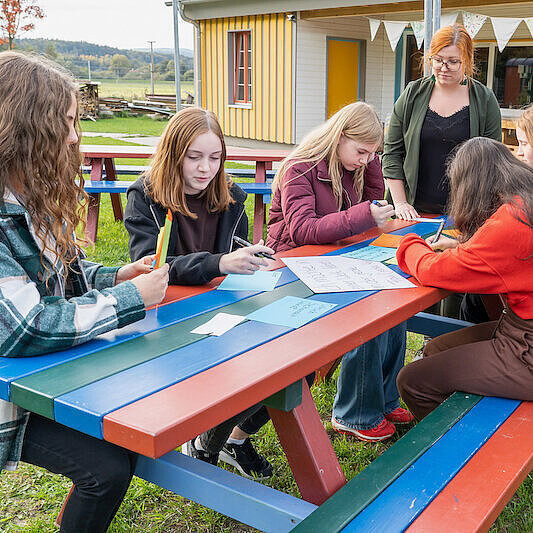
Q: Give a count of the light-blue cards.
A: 3